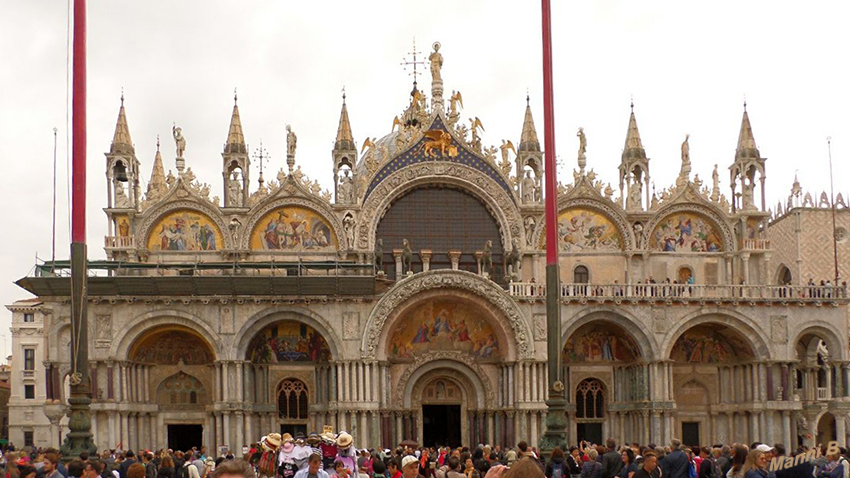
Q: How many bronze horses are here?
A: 4